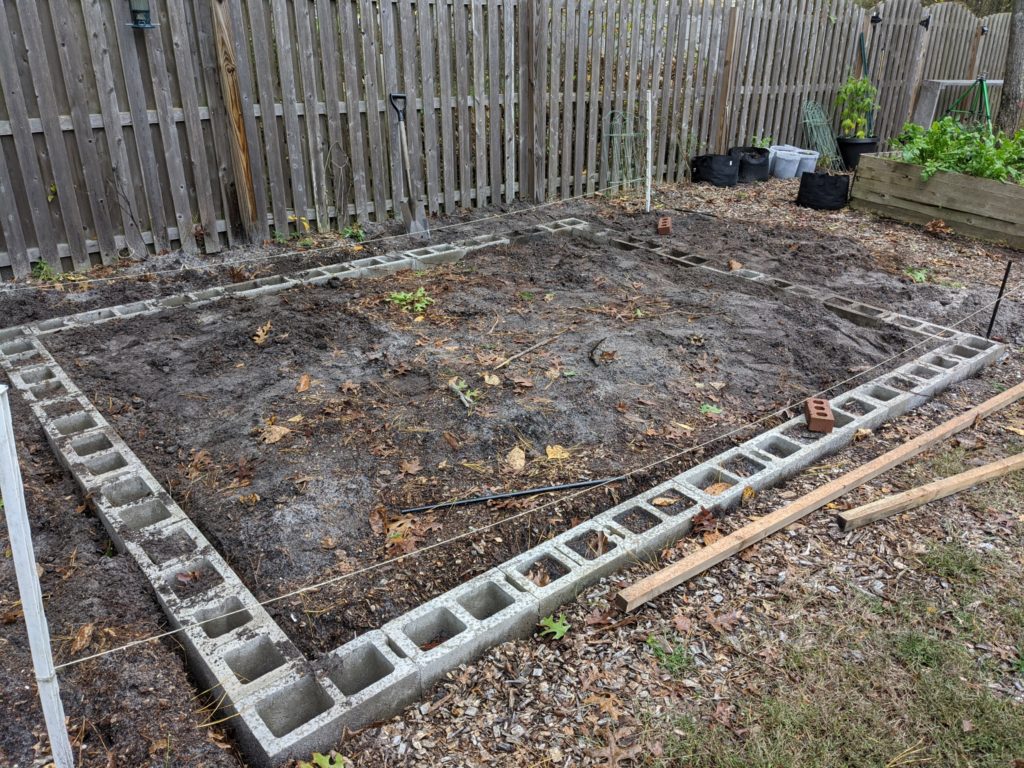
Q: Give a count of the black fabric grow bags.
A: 3